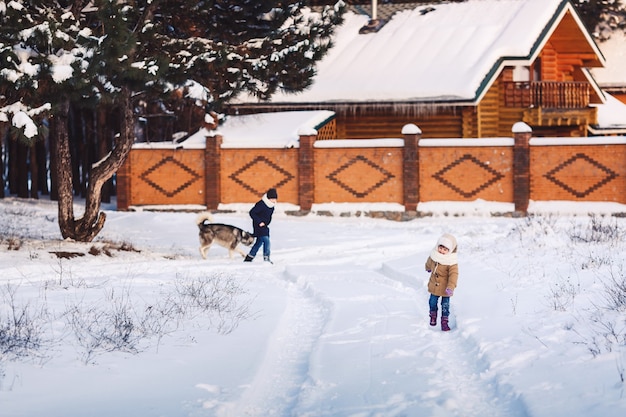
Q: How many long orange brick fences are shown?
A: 1